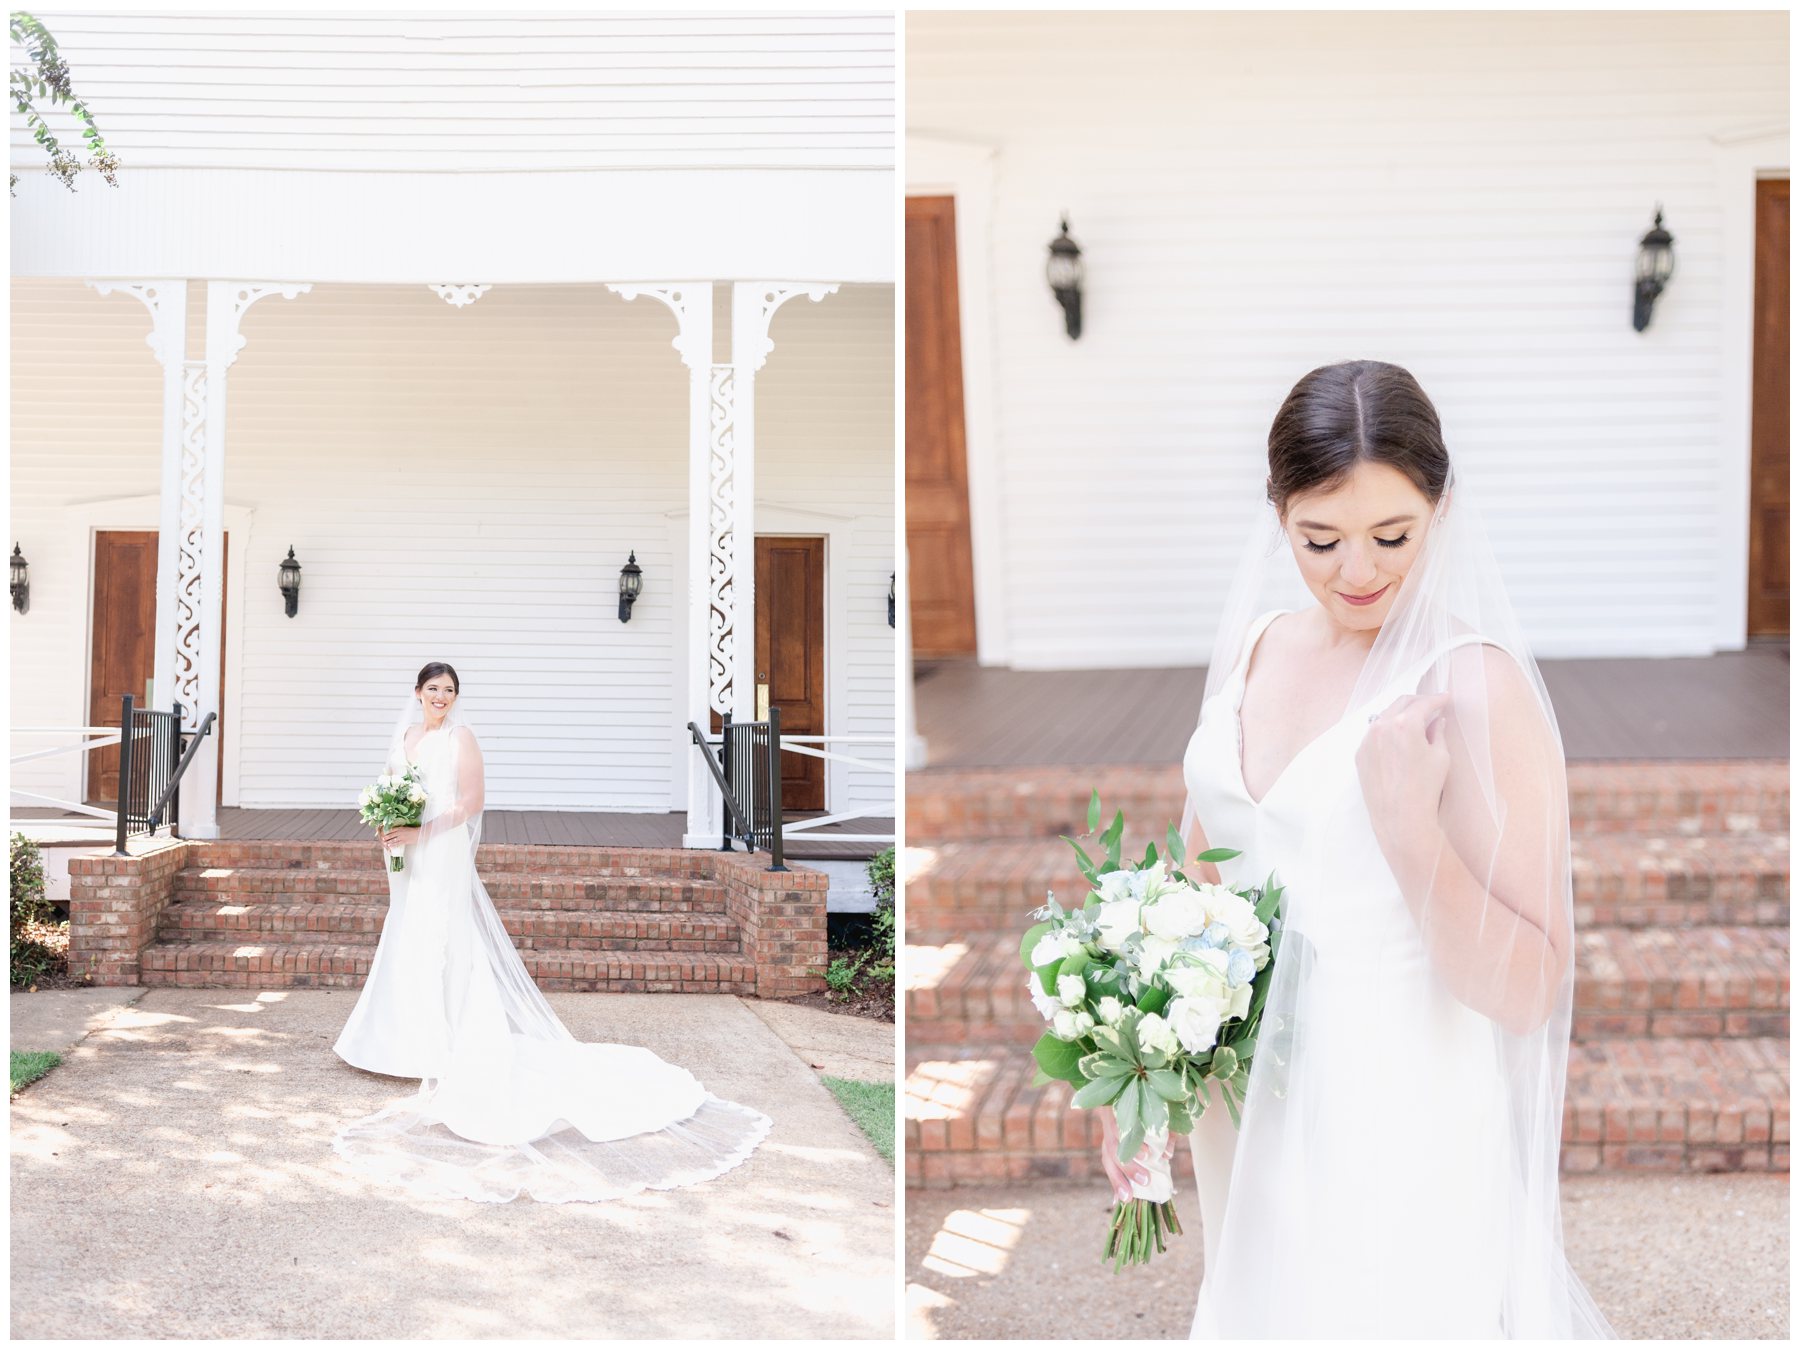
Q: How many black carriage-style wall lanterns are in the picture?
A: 6